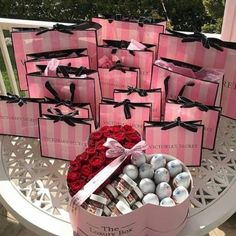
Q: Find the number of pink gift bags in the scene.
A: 15